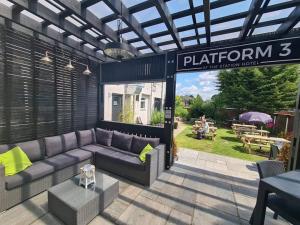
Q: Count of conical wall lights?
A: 3